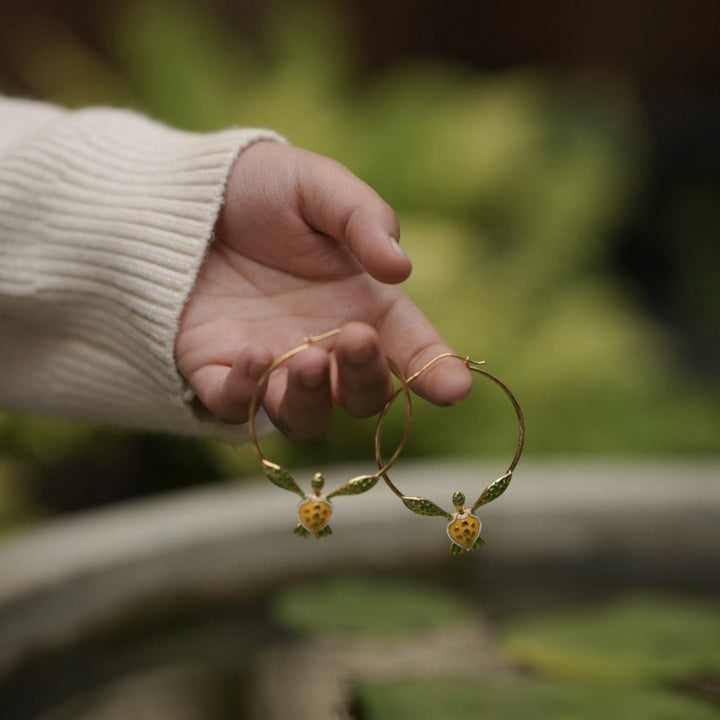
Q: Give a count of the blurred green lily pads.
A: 3